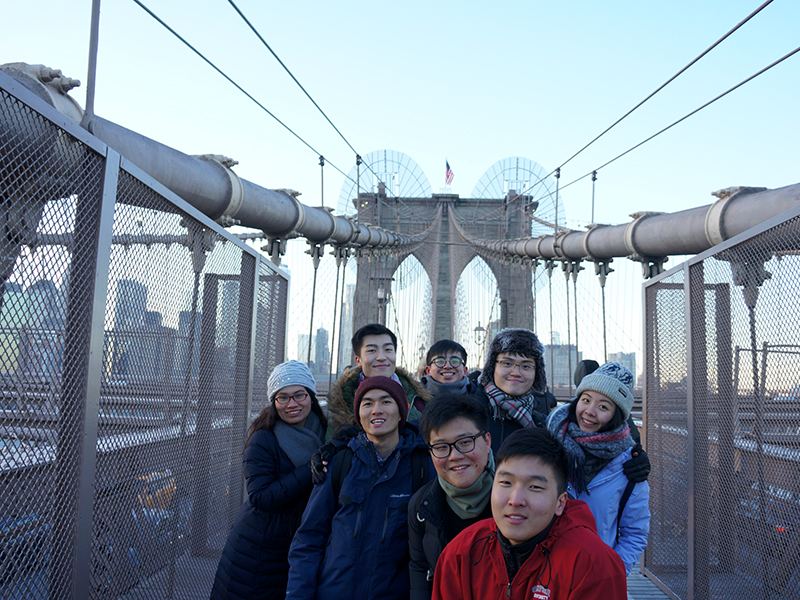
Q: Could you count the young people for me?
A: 8